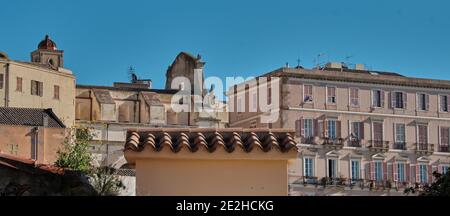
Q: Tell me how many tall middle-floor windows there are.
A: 7